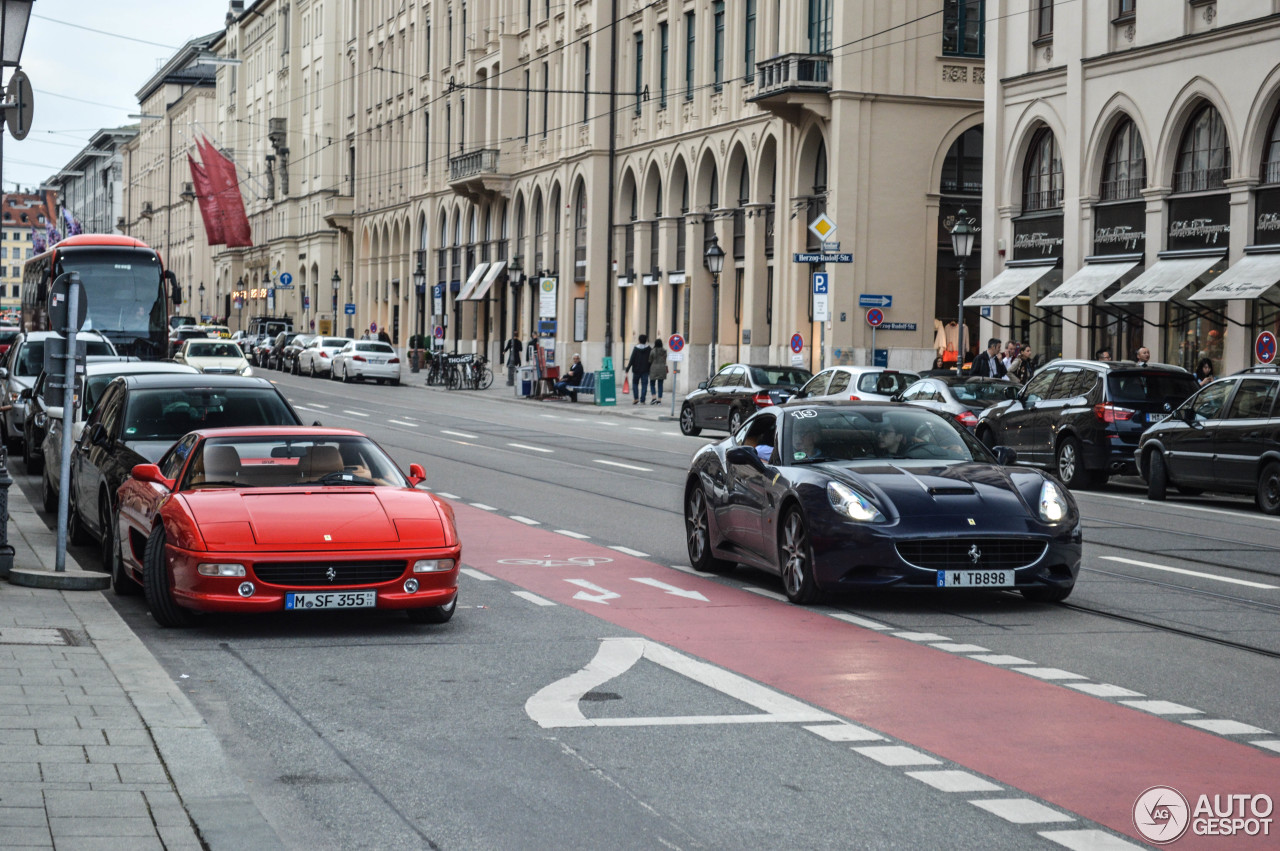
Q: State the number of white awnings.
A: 6